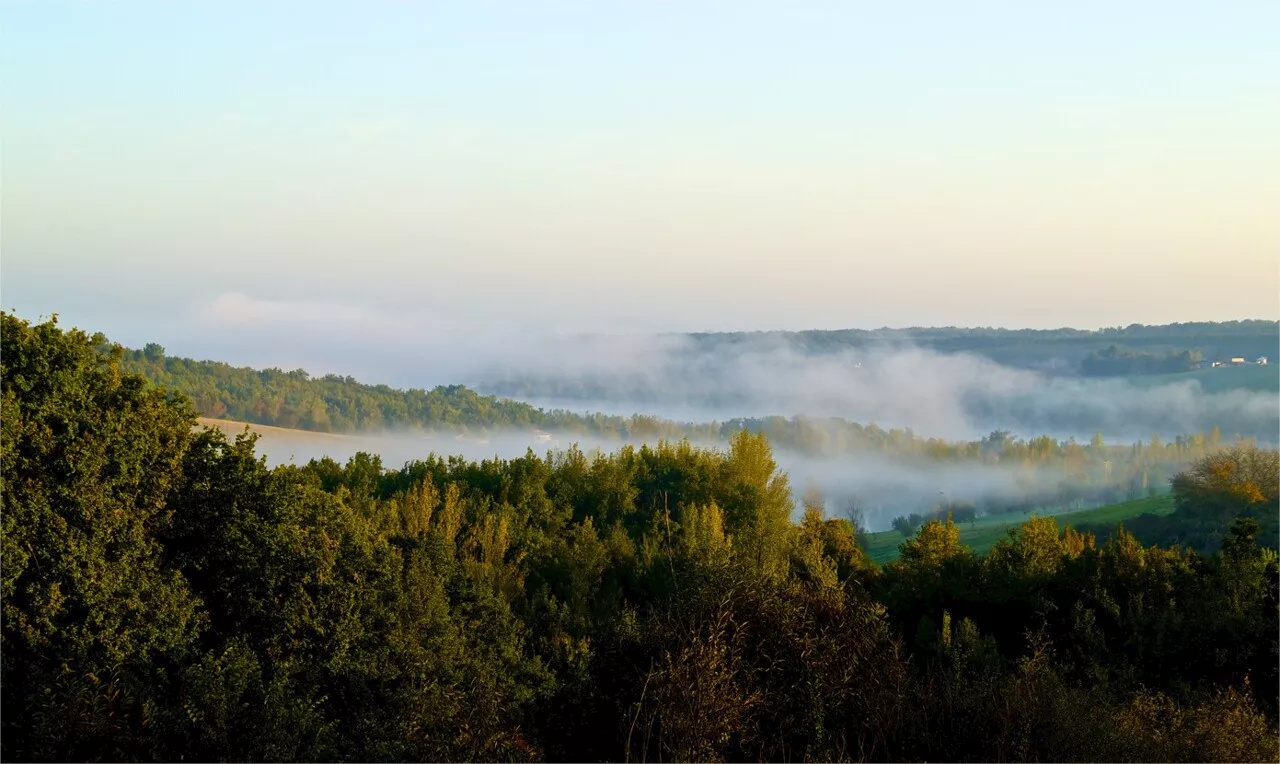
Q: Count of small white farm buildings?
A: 3